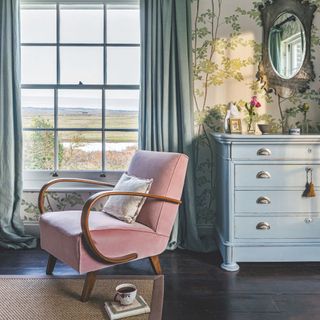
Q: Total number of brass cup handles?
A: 4